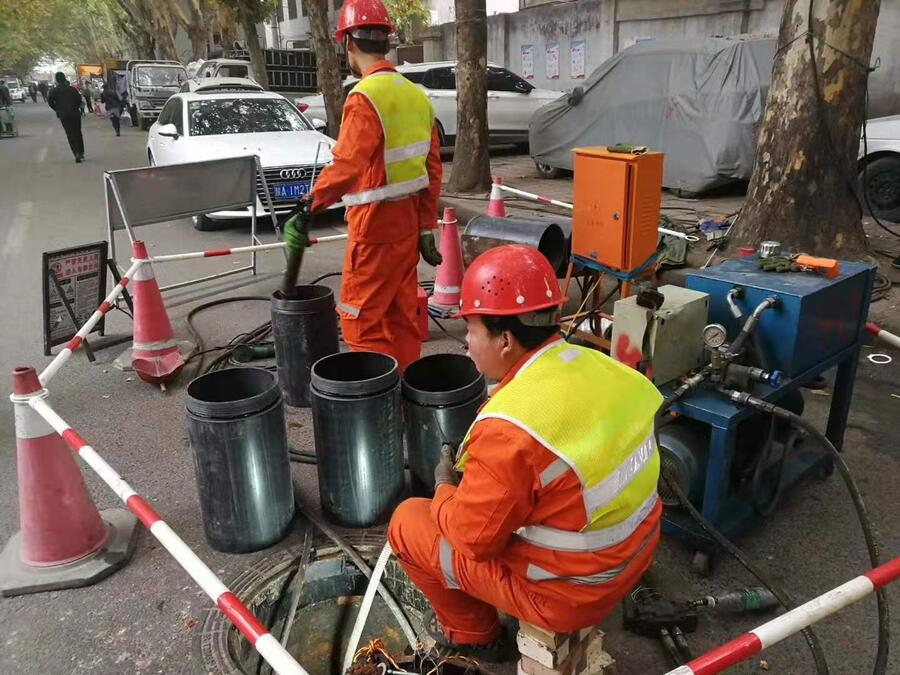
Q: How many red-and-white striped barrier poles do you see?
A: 6